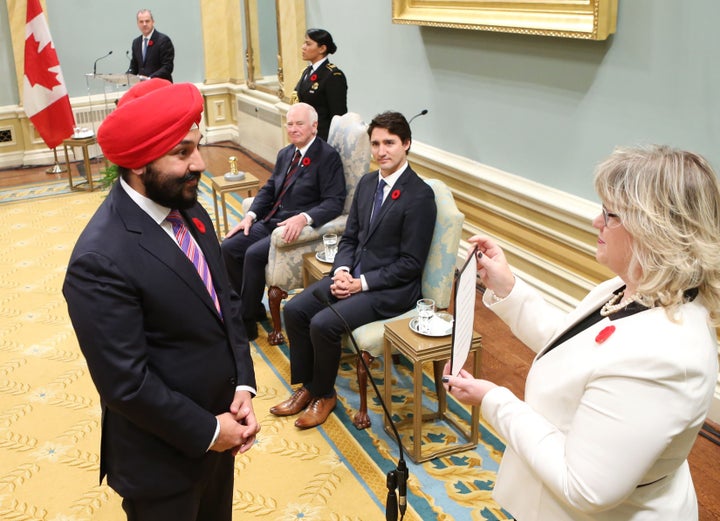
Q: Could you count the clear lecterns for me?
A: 1